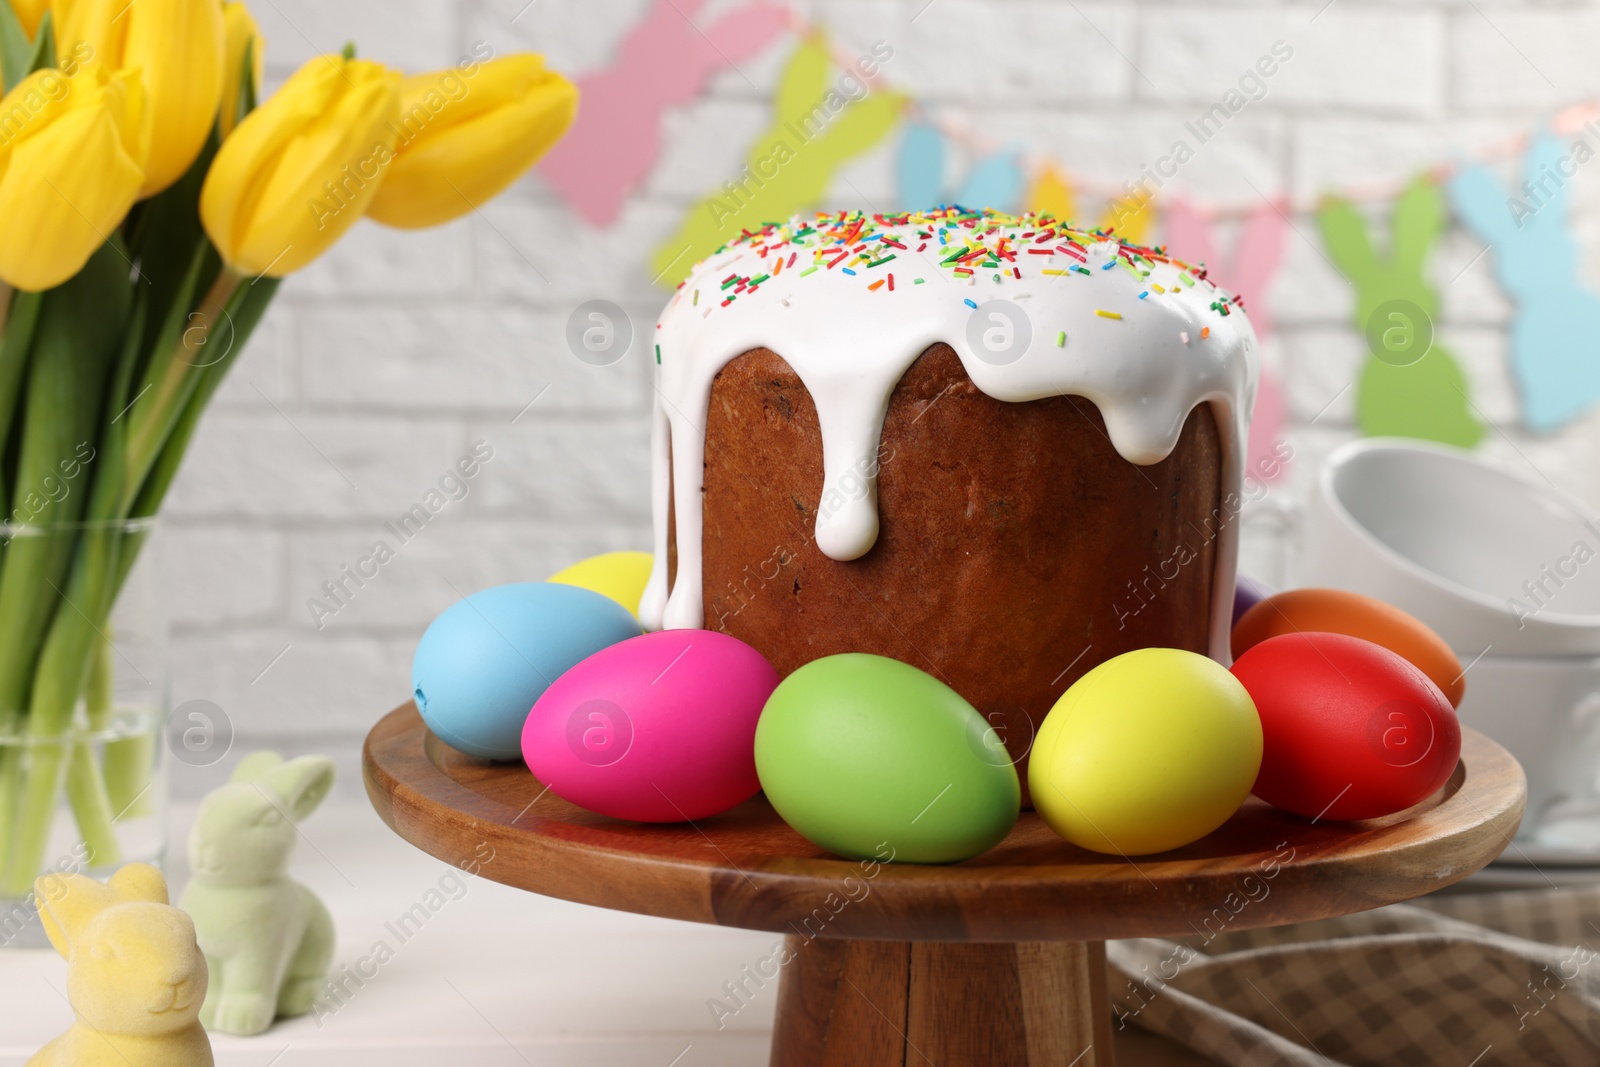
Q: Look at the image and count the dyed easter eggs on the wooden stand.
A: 8